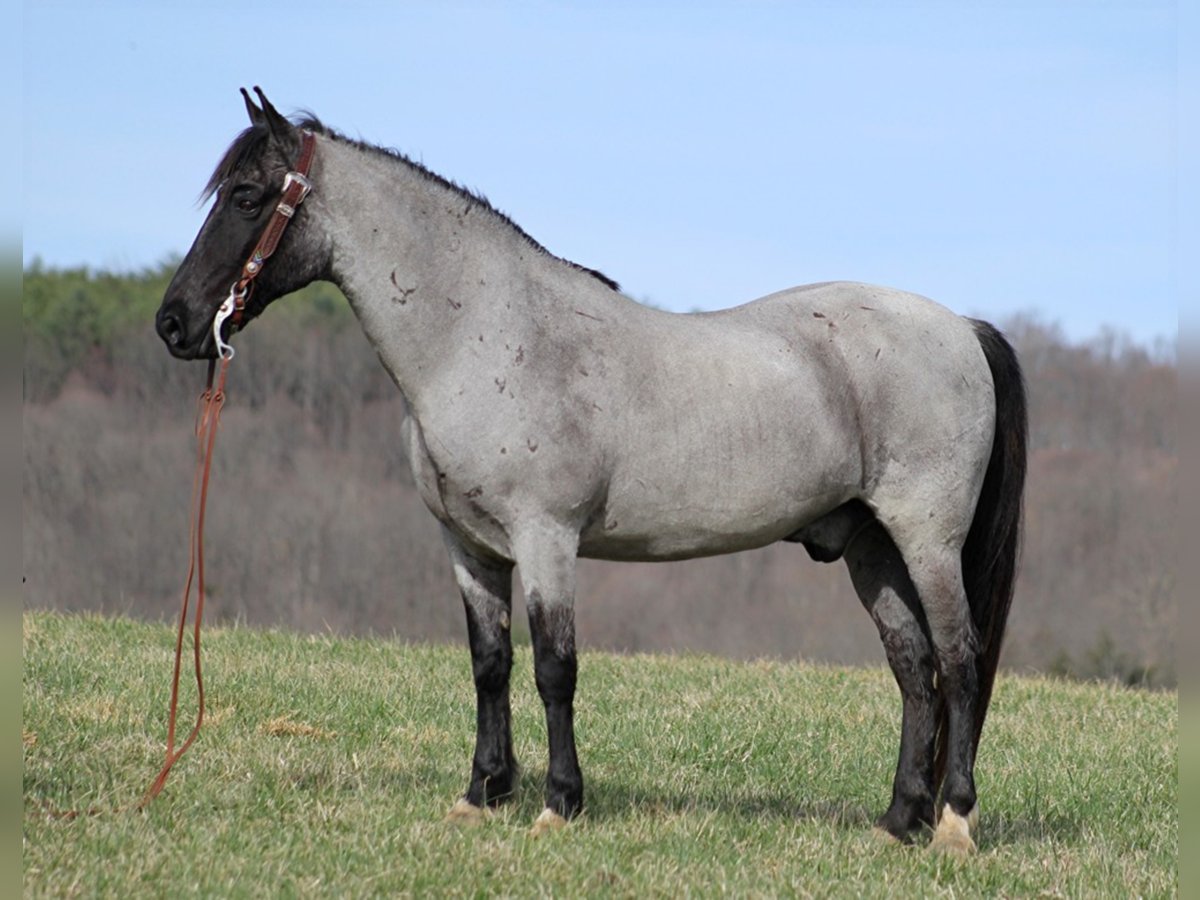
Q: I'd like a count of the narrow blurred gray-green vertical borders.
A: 2